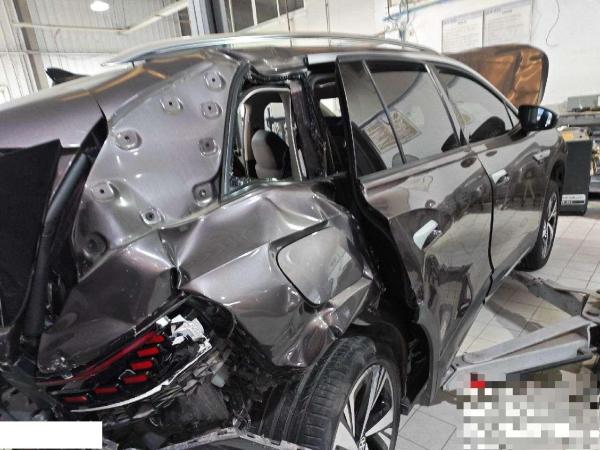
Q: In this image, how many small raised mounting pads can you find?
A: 9